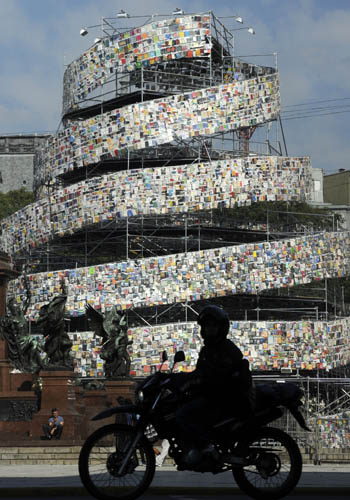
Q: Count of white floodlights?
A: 6